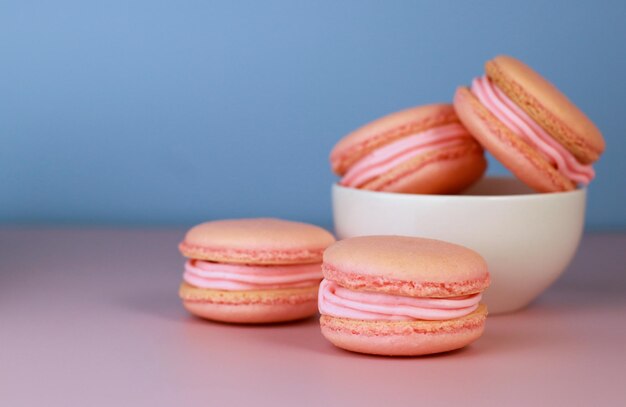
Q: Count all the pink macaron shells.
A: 8